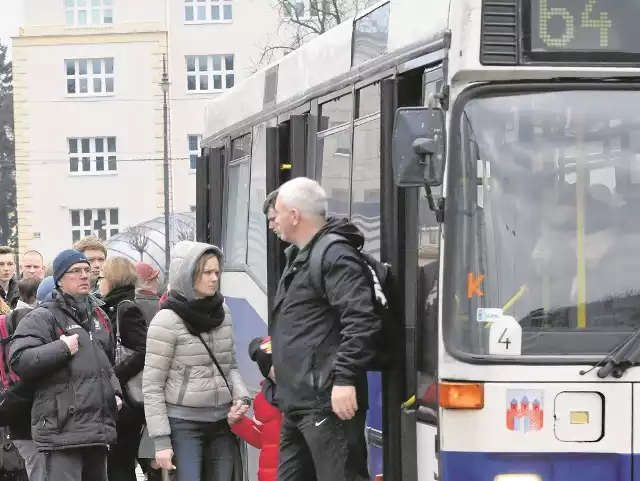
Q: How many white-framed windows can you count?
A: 8